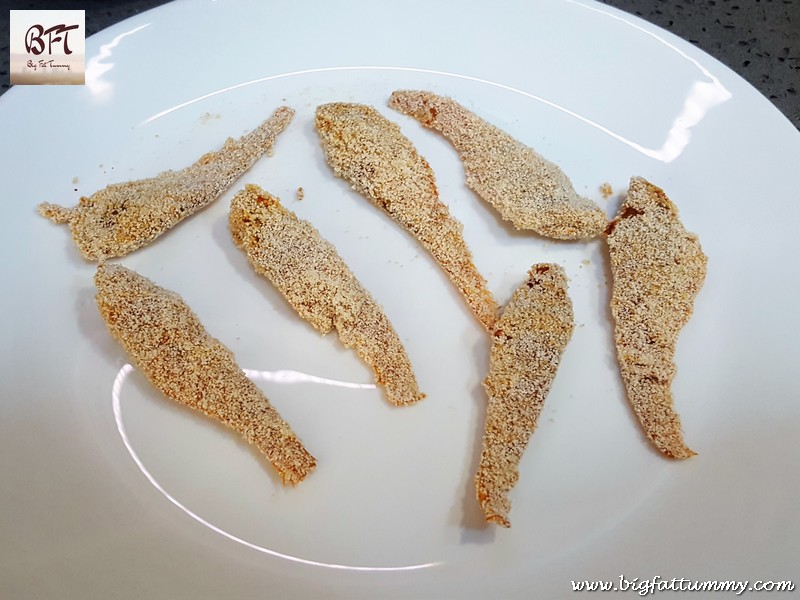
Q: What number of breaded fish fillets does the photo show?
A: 7